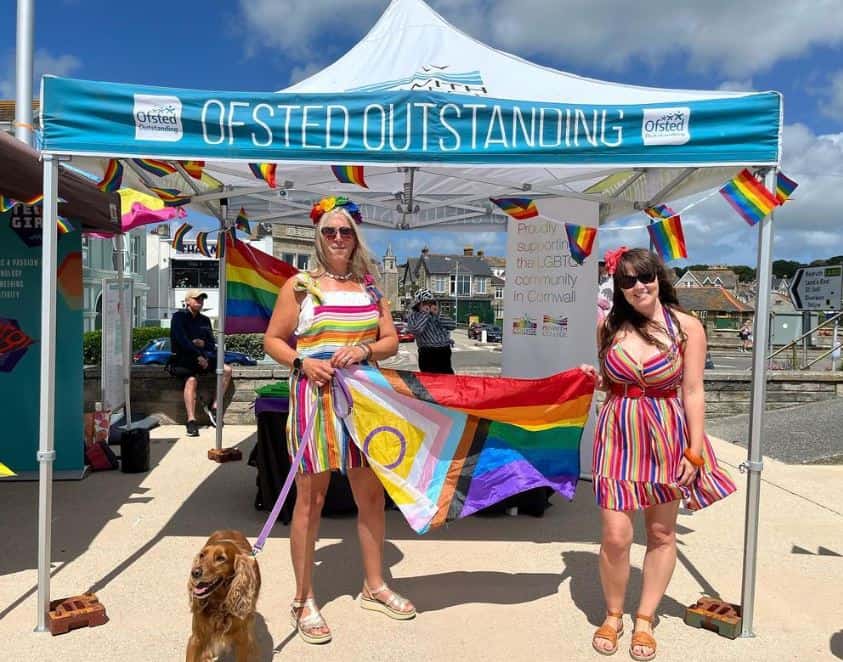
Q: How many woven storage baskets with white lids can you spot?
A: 0